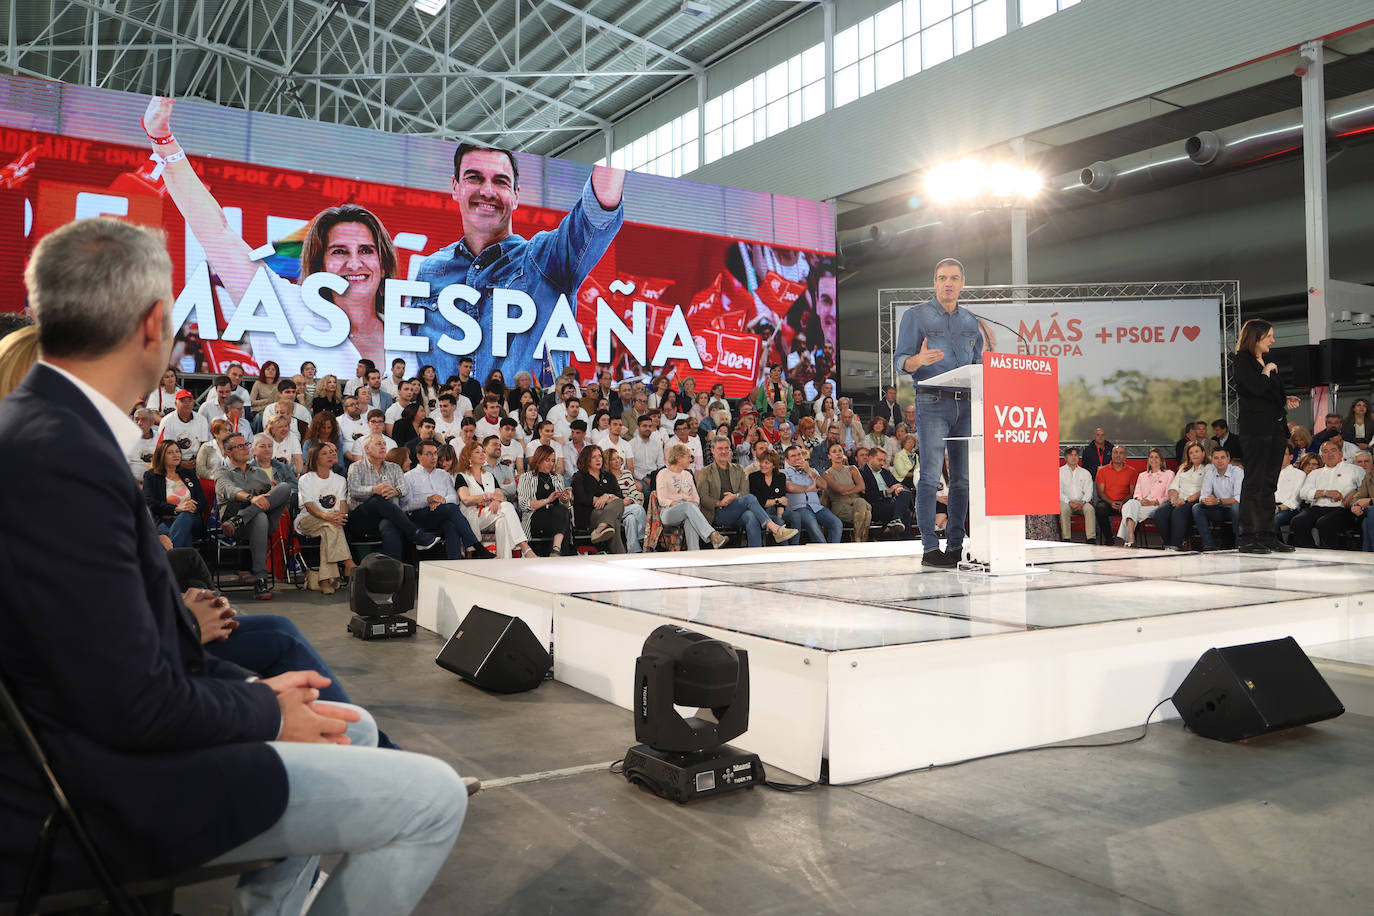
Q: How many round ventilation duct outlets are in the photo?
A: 3